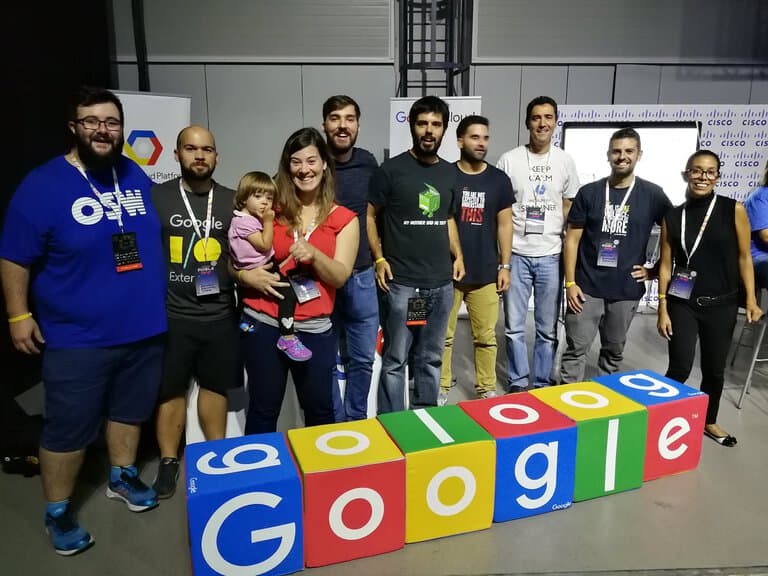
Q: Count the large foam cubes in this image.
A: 6